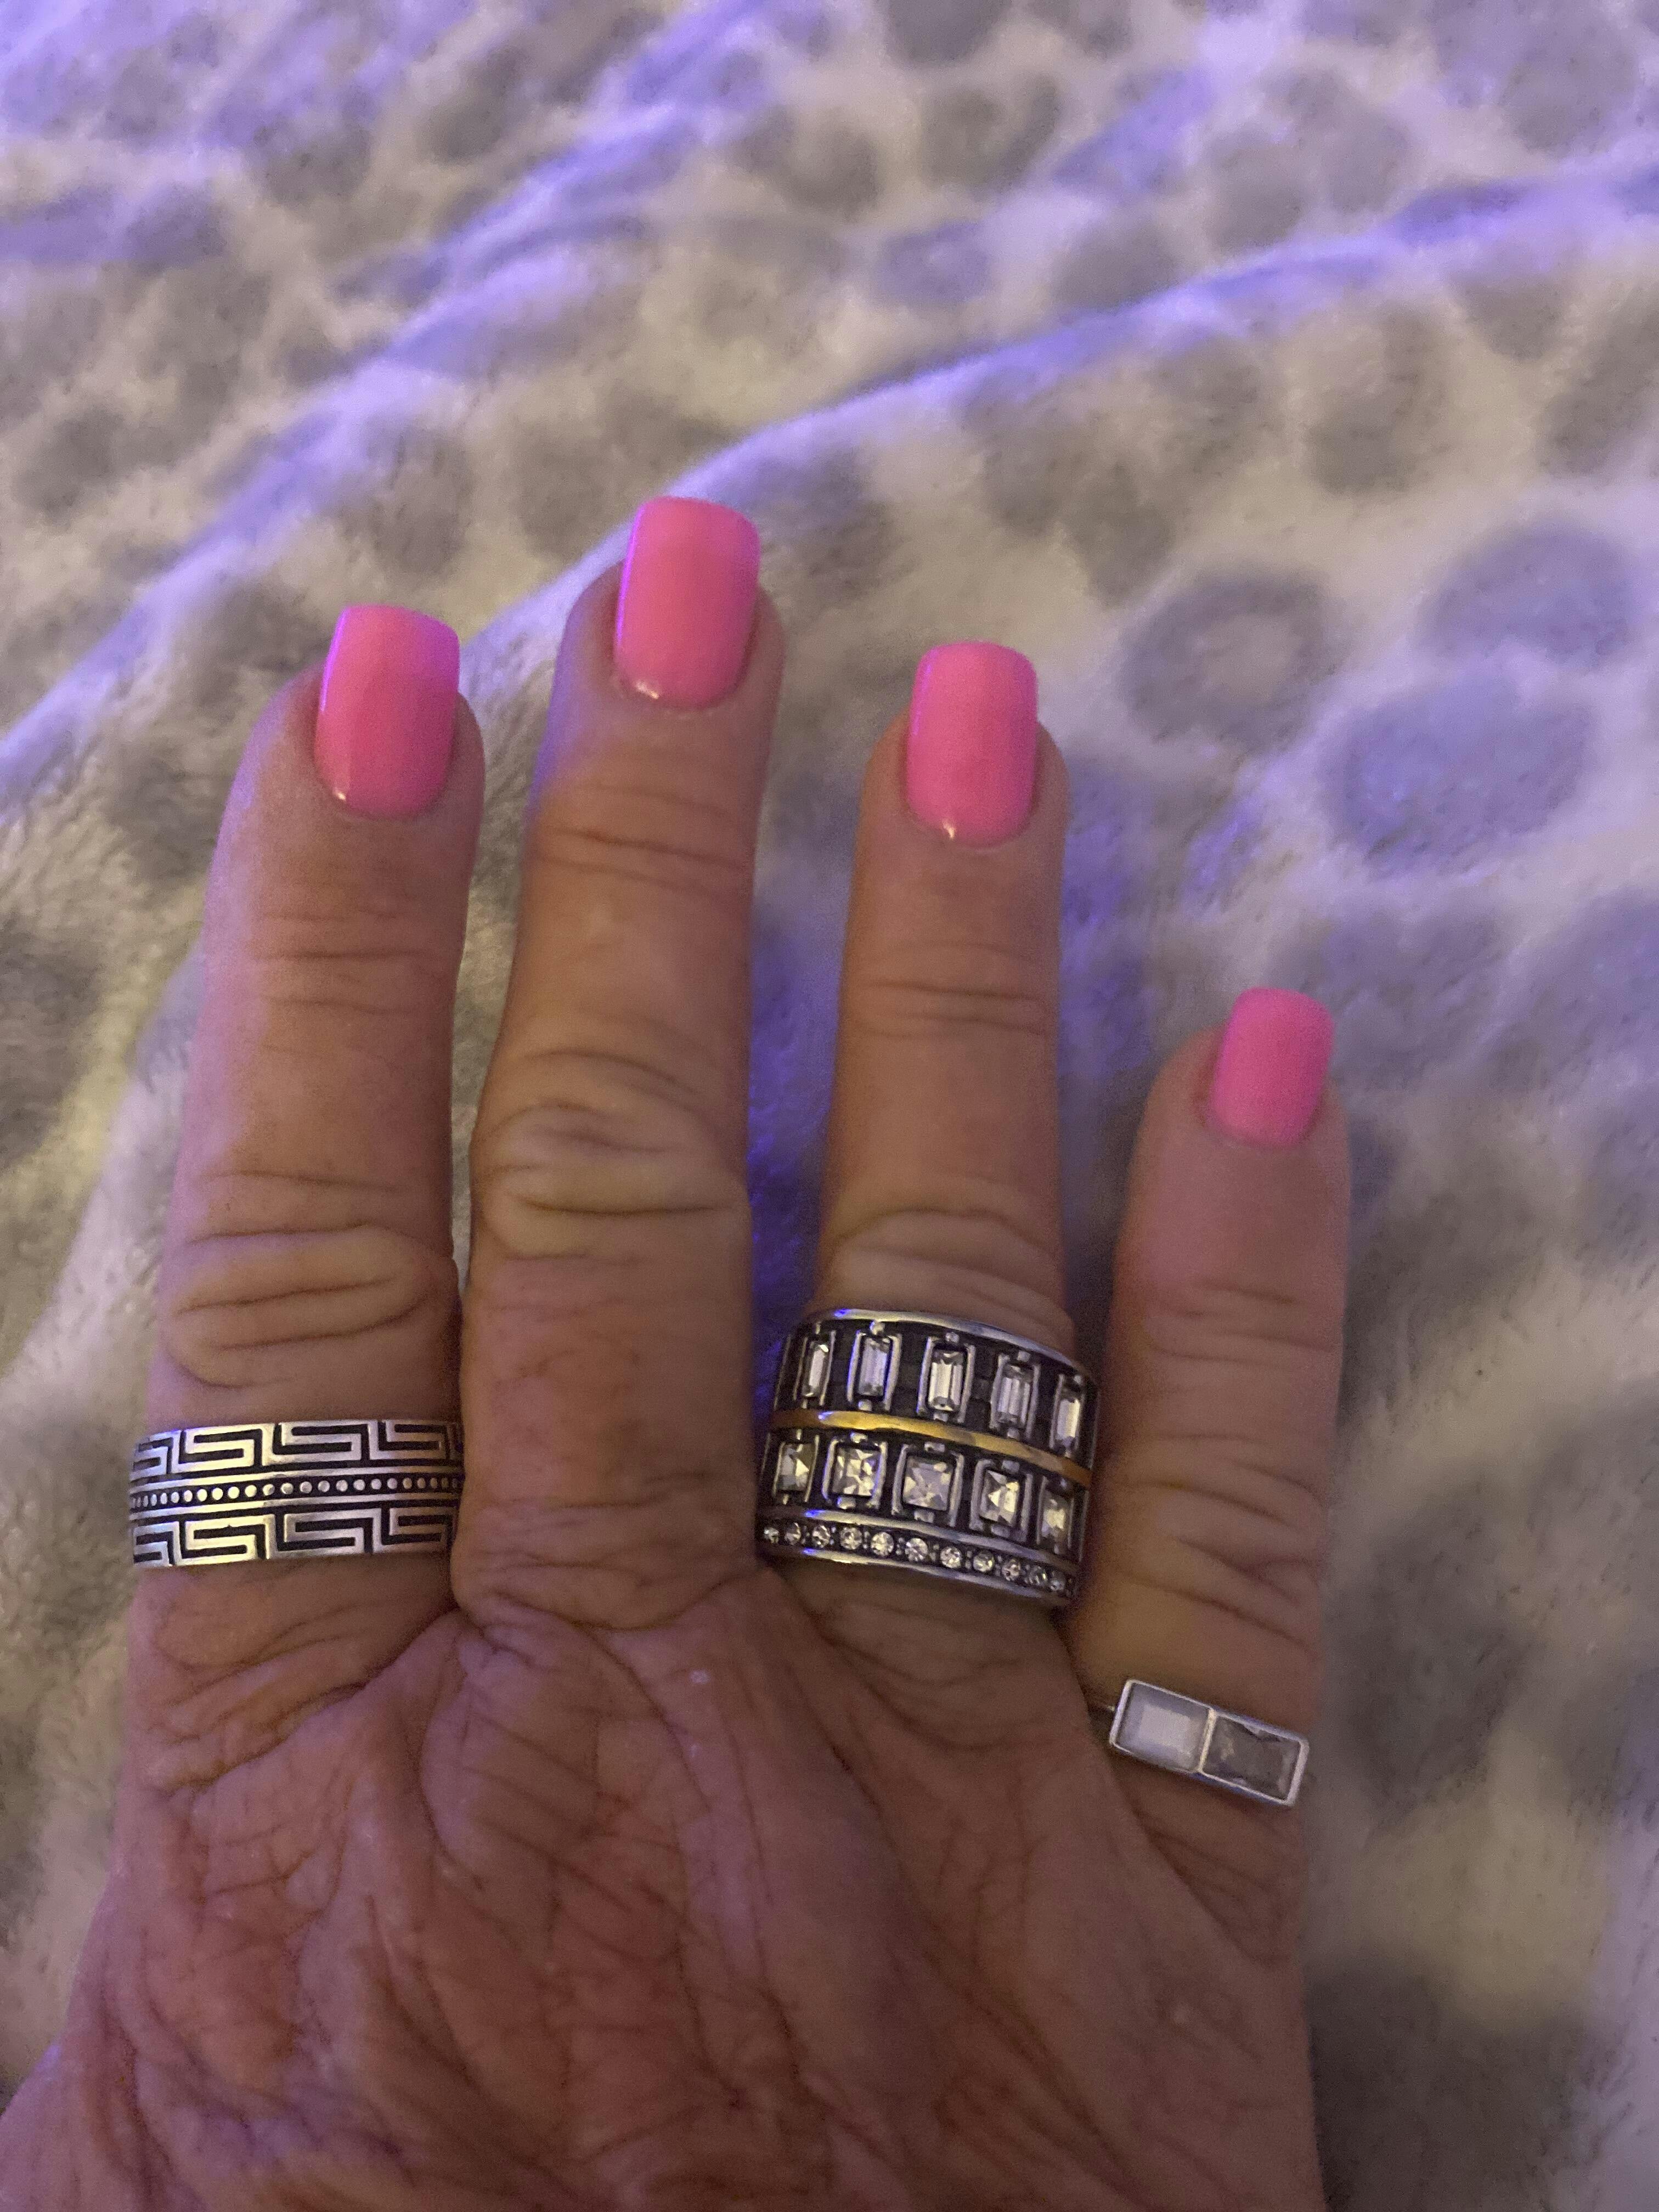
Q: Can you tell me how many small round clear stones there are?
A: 11